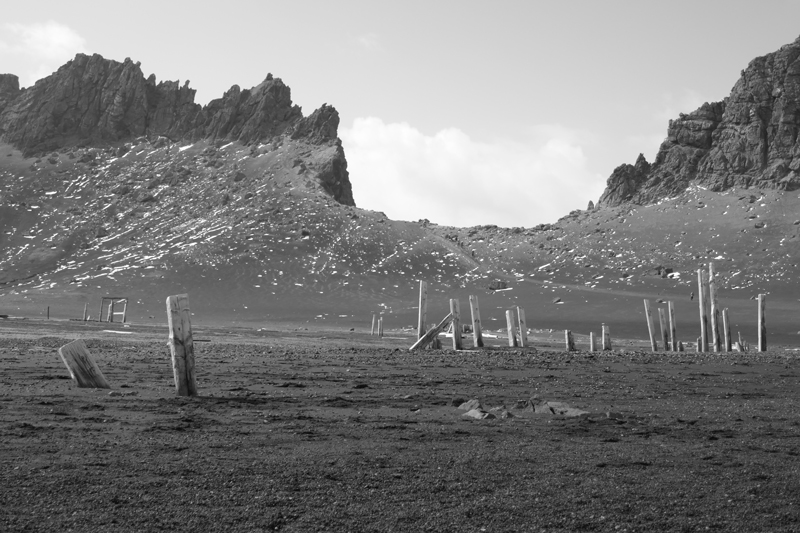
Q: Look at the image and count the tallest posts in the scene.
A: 2